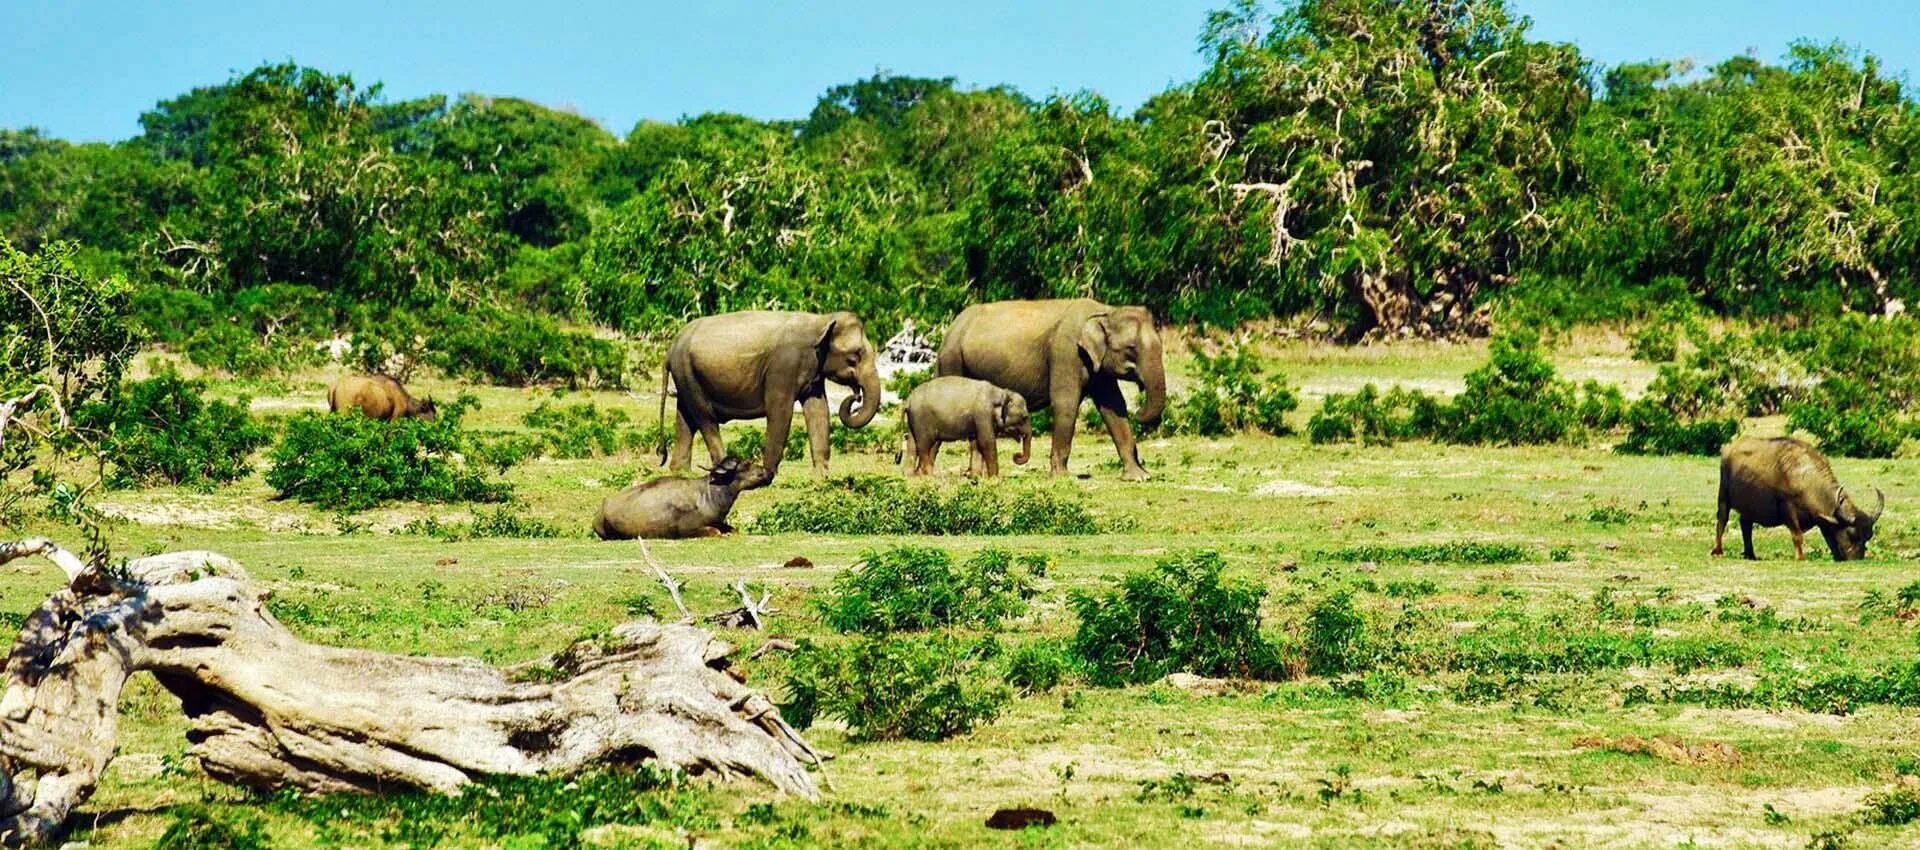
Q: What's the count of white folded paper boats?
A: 0